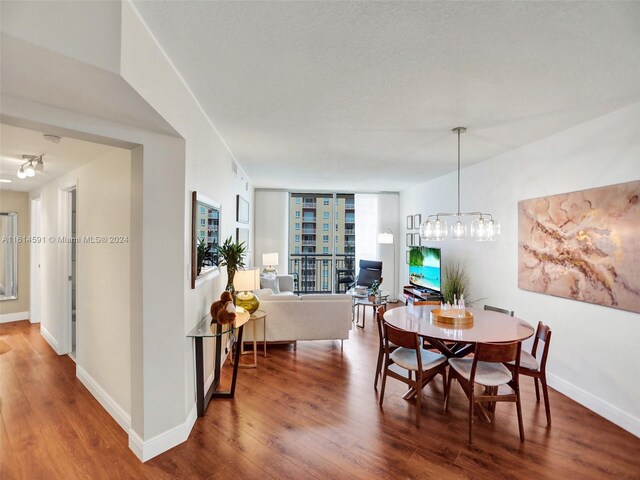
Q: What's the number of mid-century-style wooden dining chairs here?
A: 6